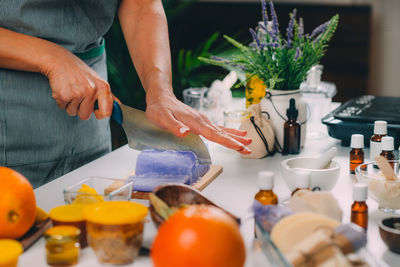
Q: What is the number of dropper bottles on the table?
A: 1